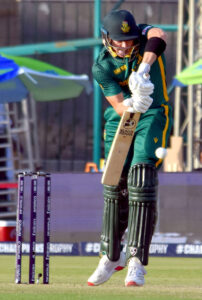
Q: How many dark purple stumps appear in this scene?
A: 3